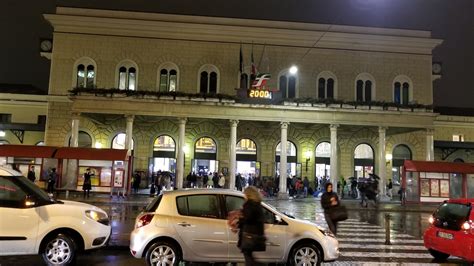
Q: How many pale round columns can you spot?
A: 8